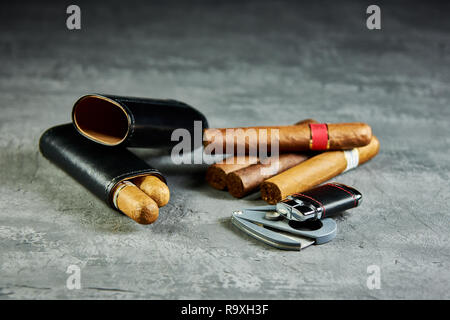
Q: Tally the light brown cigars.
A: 3